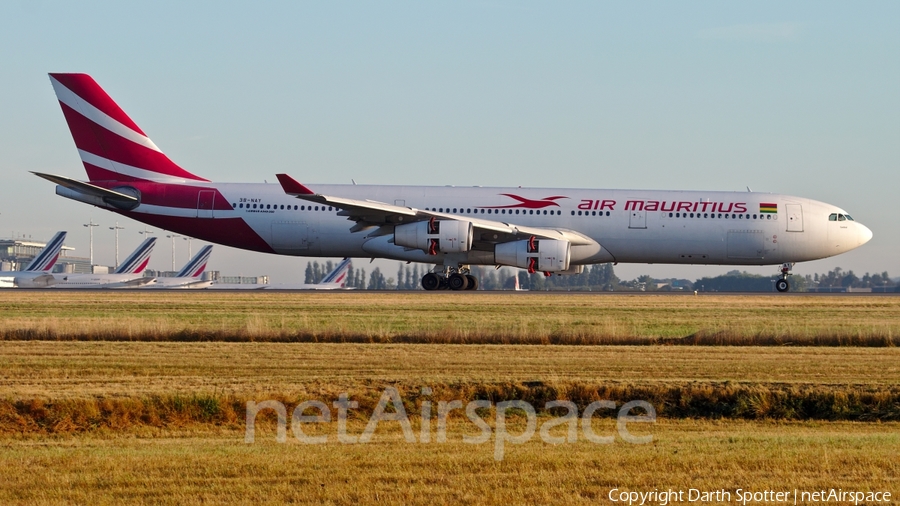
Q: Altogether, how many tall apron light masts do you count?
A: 5